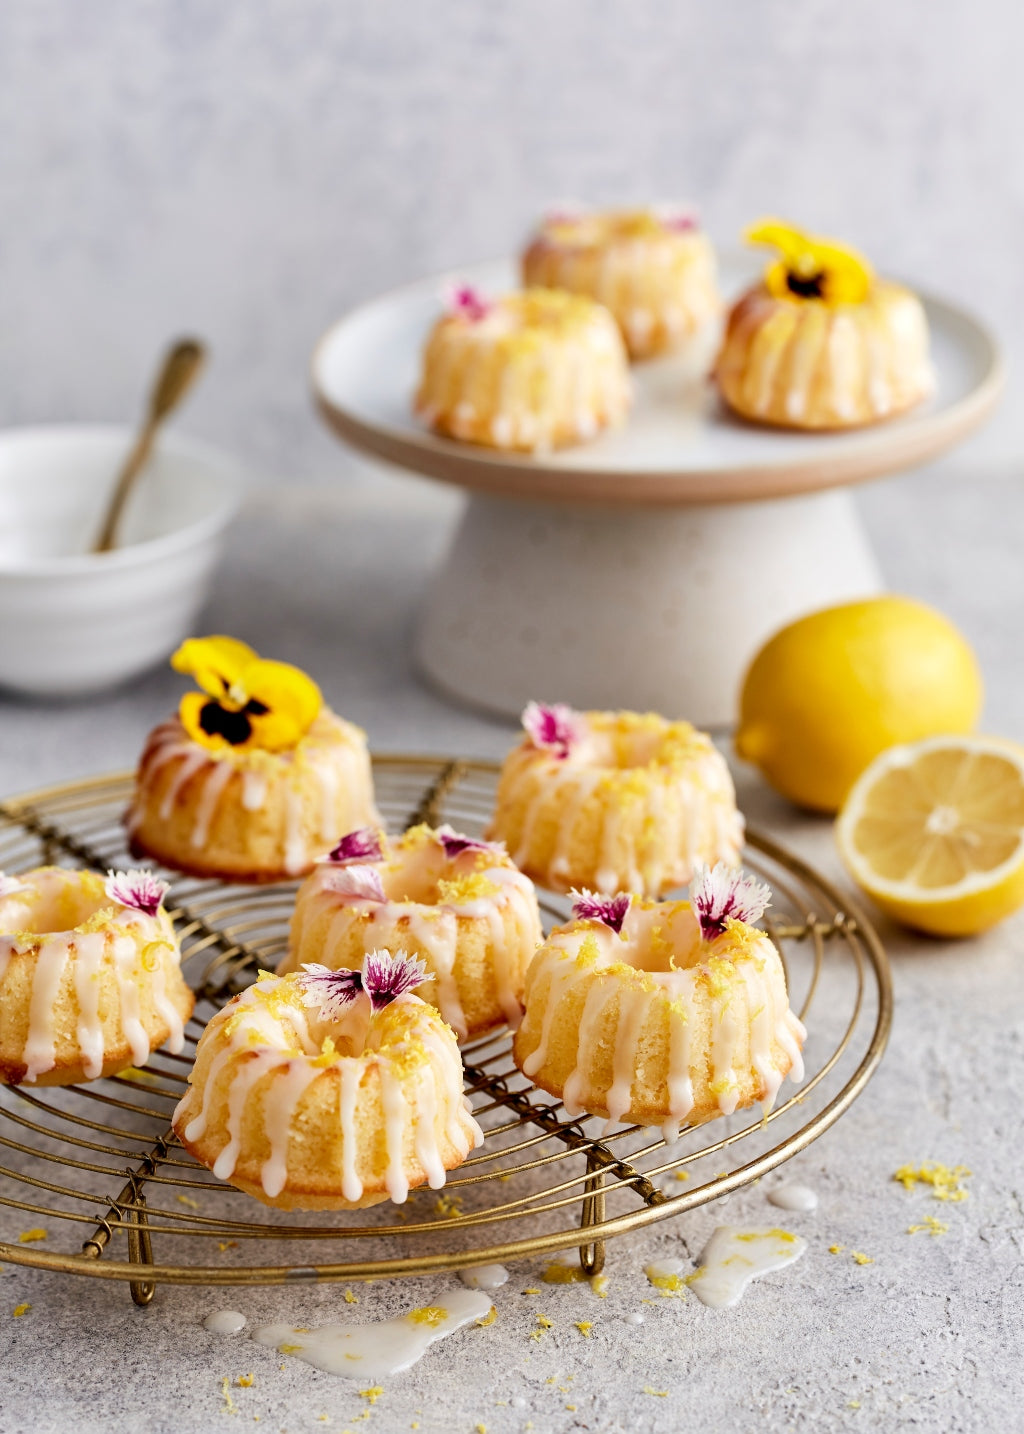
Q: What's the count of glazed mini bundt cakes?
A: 9